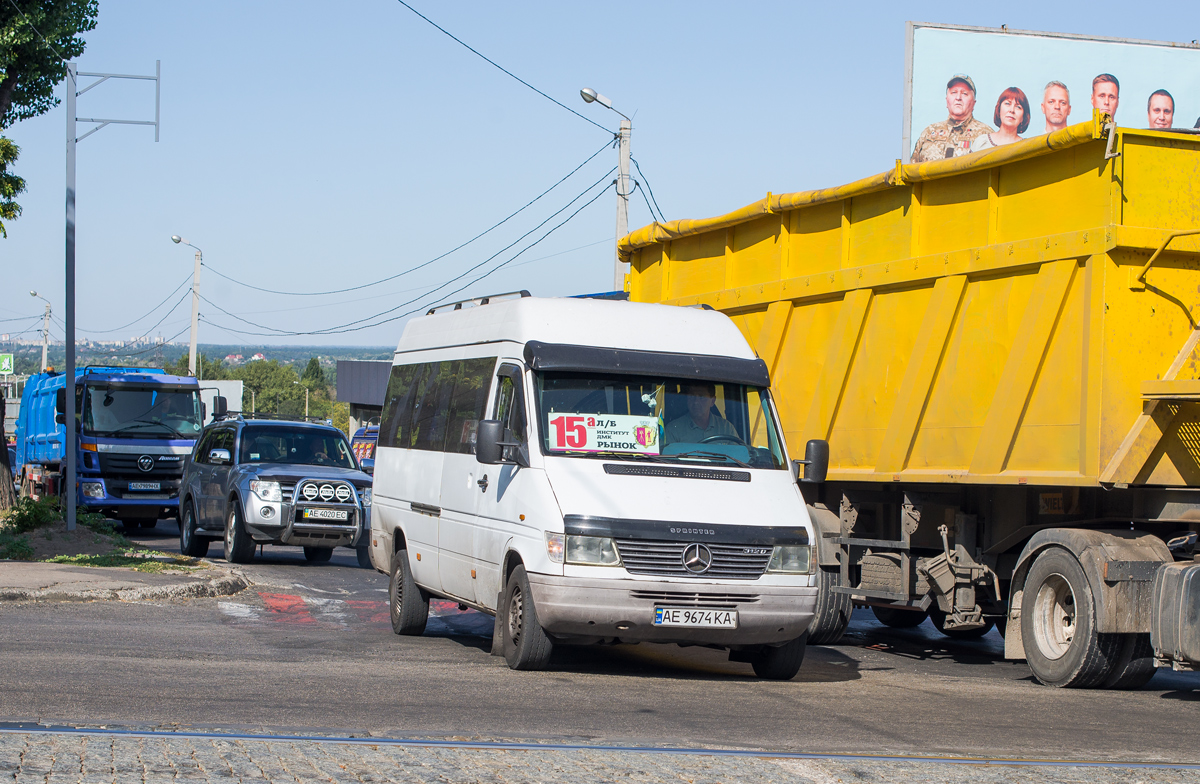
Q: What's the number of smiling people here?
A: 1